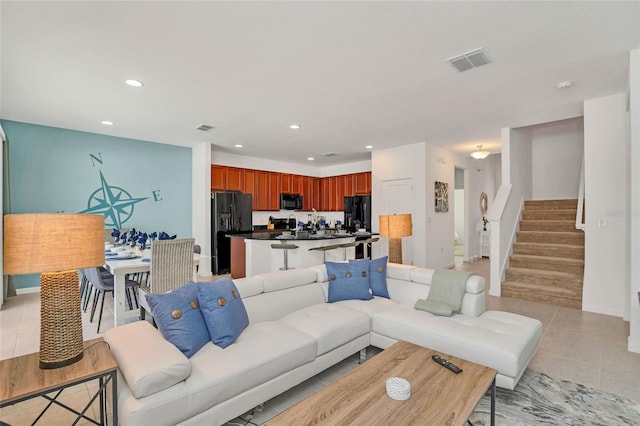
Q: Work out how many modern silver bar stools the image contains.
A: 4